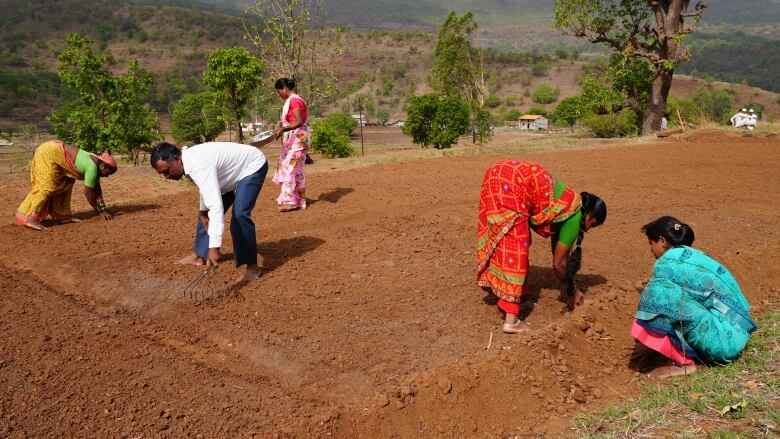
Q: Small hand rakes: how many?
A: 1